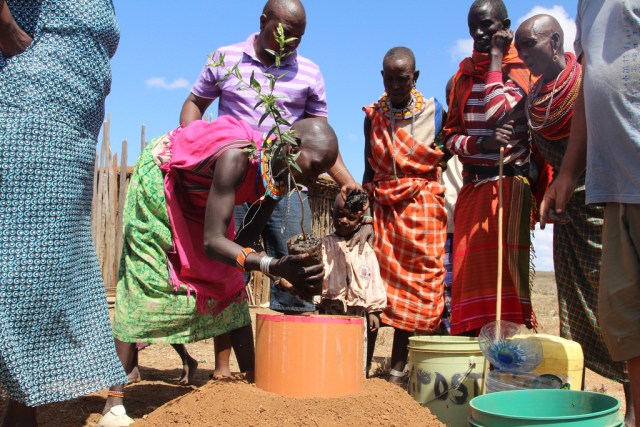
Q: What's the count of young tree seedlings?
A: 1